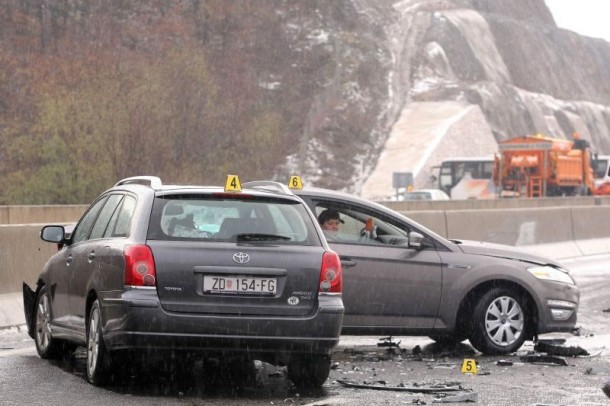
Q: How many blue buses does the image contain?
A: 0